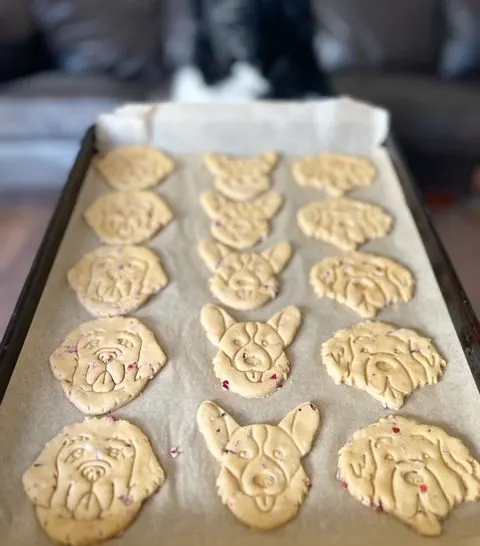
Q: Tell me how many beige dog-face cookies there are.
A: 15